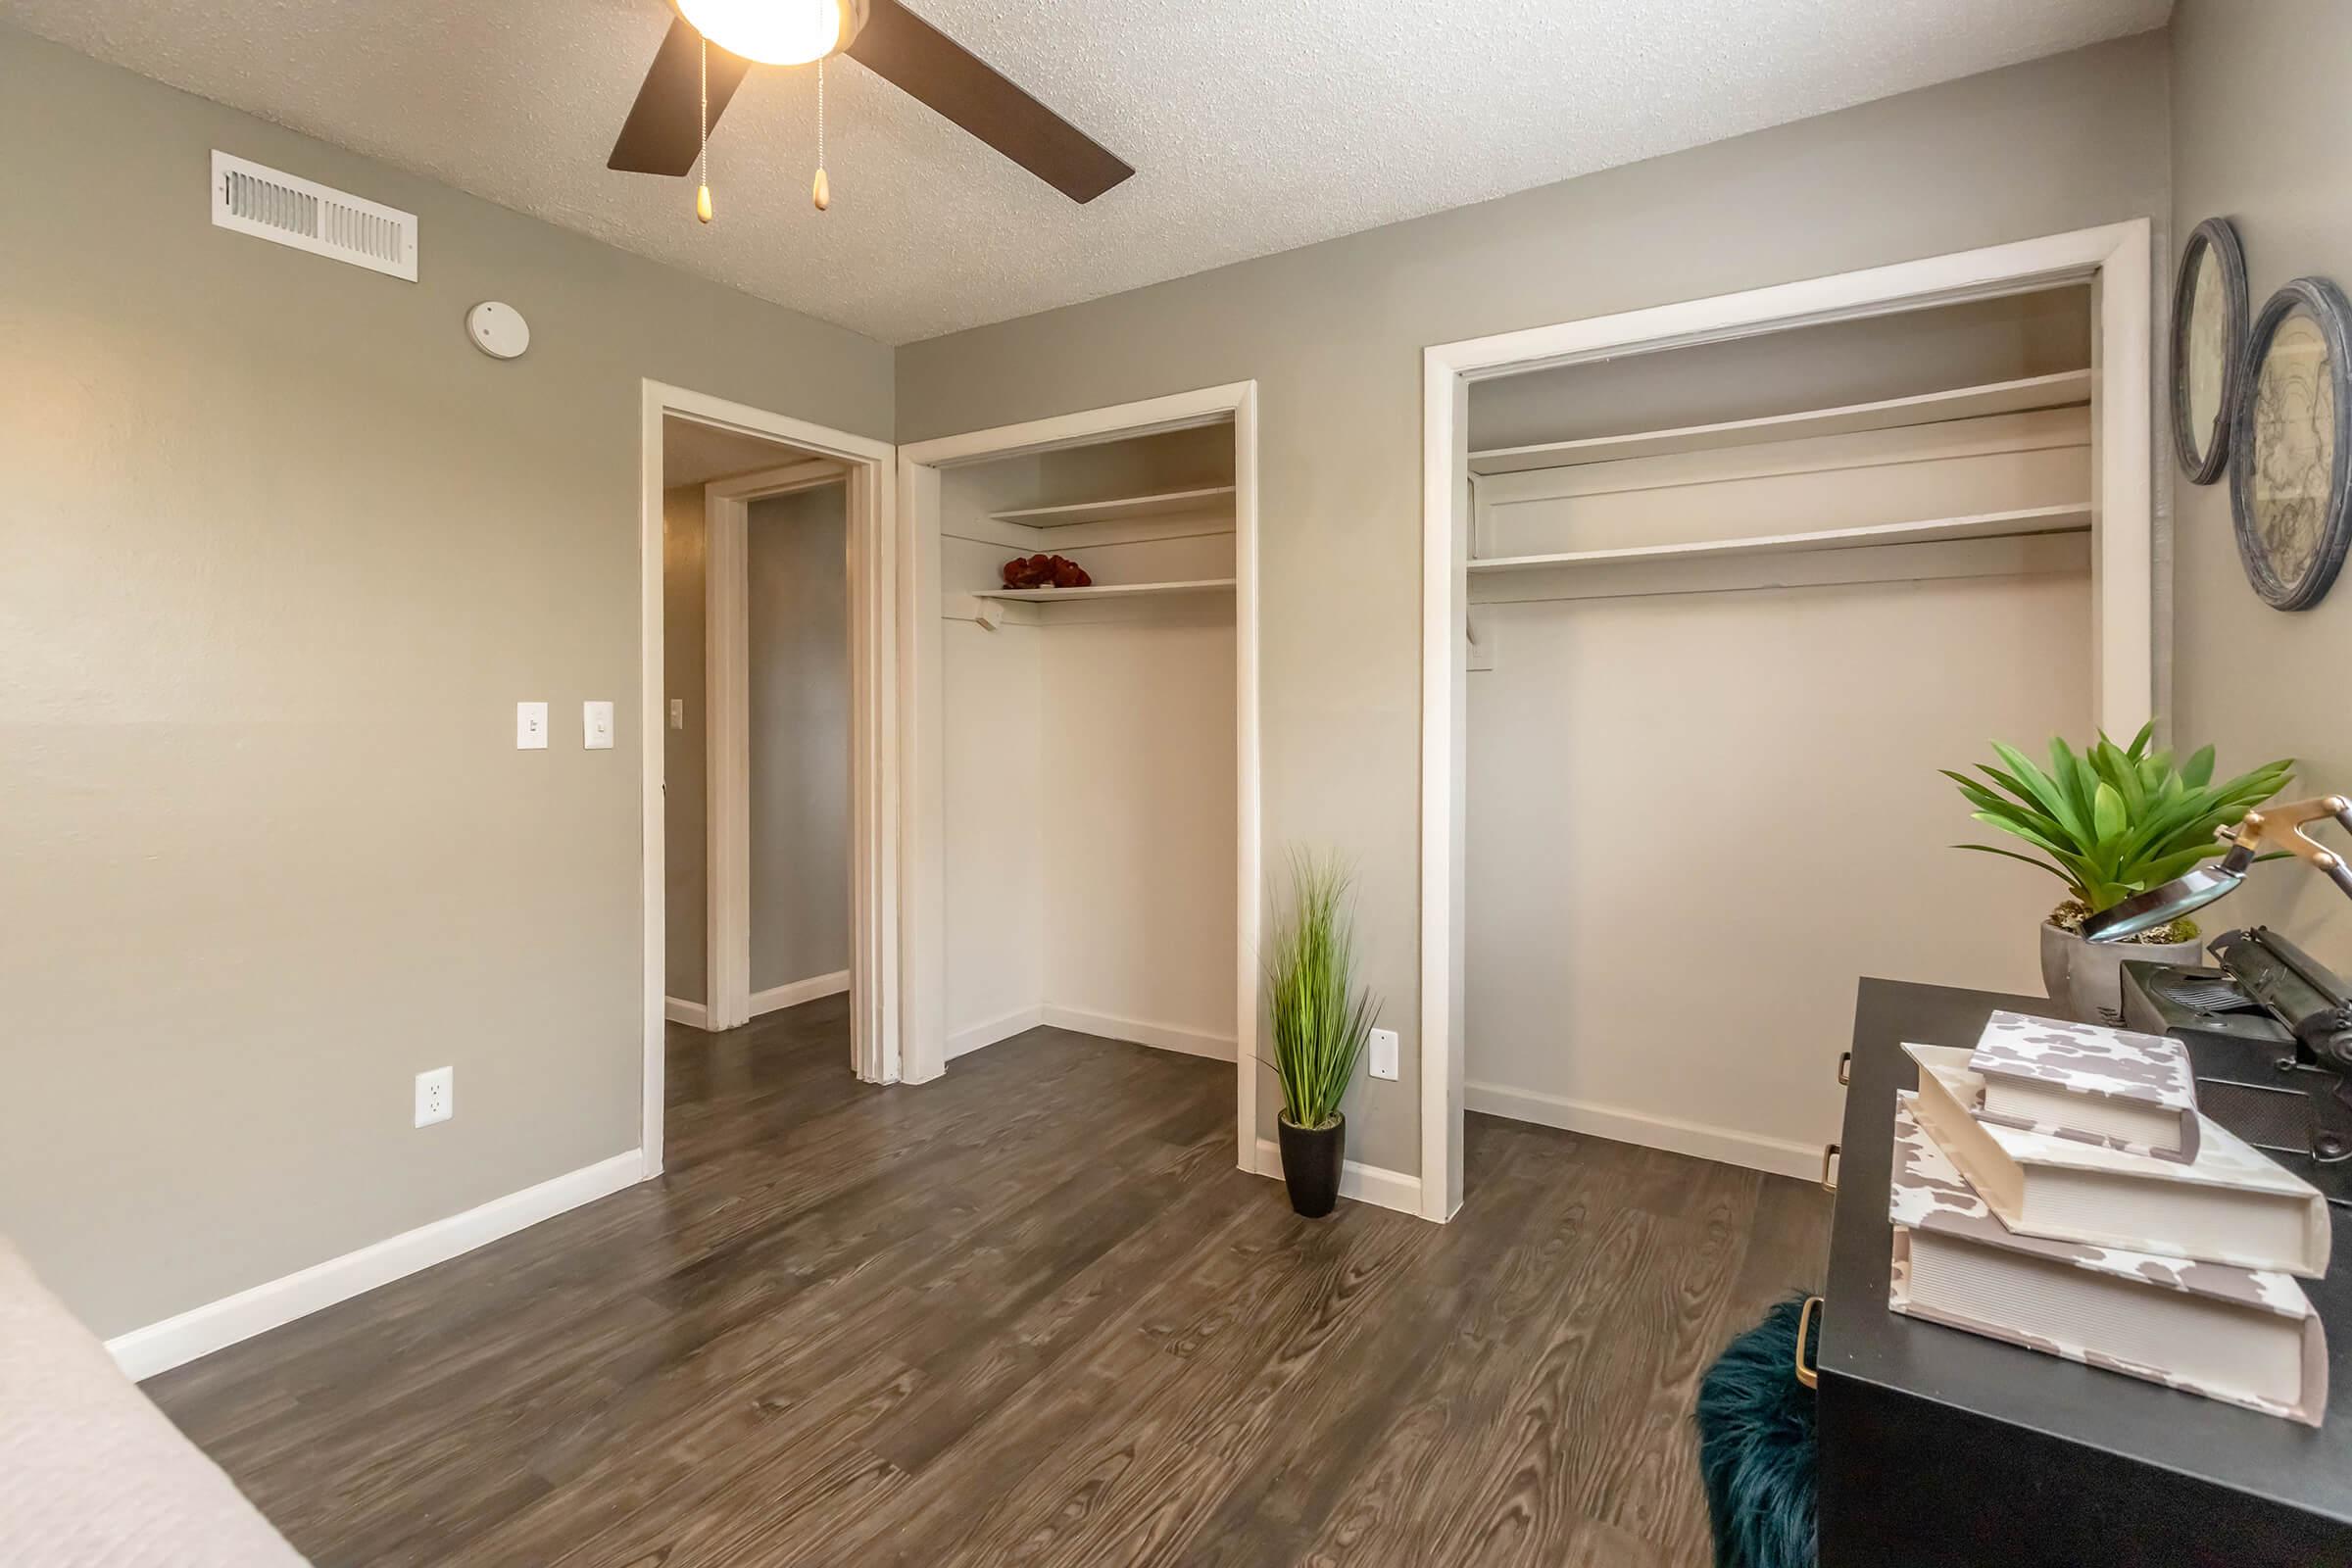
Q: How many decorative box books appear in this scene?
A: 3